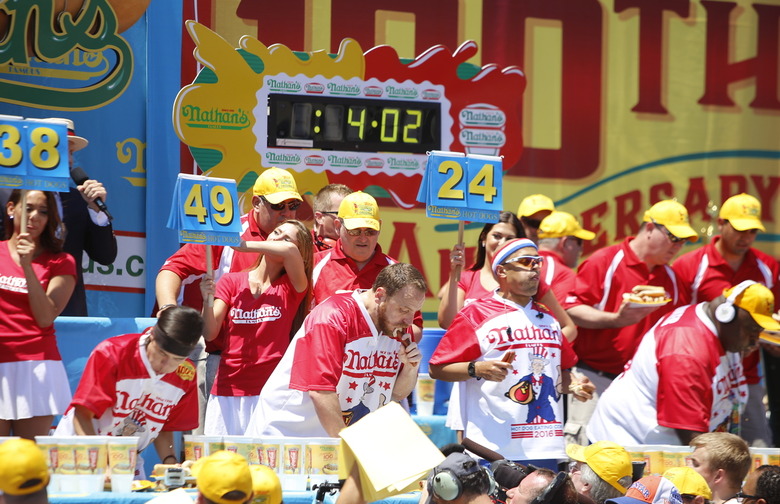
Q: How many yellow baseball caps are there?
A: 12